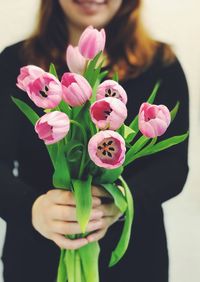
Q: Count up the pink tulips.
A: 10